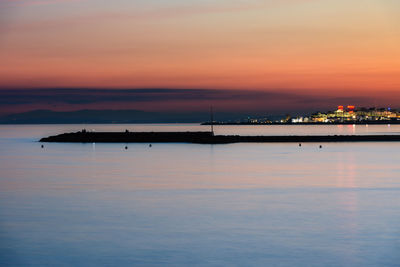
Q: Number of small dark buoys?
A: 5